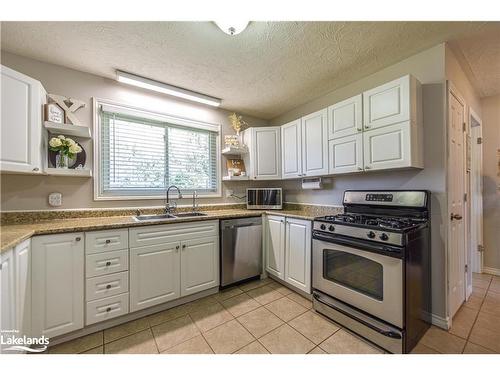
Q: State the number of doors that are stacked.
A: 4